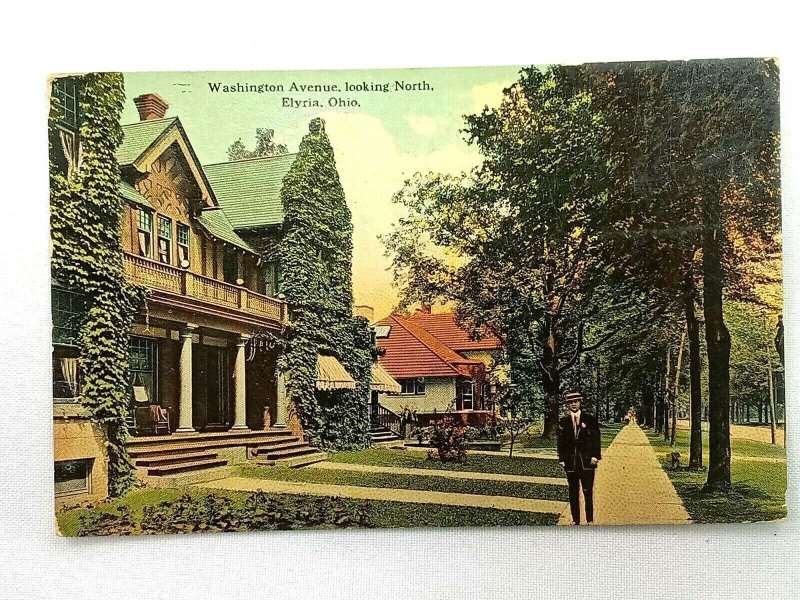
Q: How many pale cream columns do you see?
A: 3